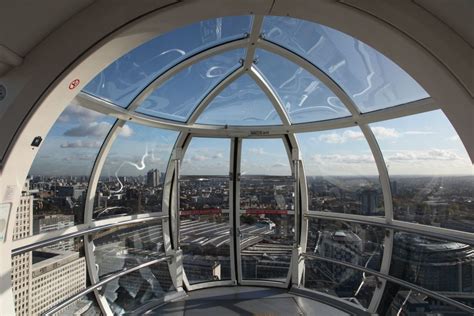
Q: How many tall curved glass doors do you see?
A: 2